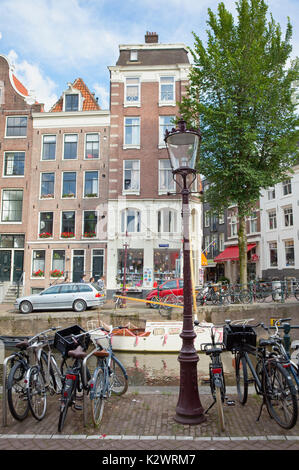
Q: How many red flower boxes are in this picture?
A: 5